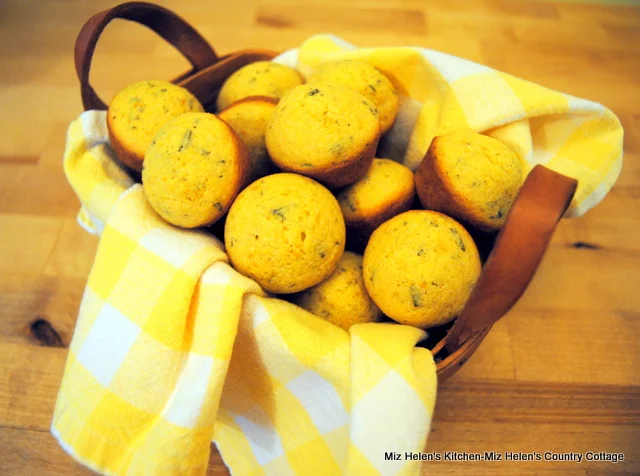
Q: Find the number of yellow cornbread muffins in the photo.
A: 11